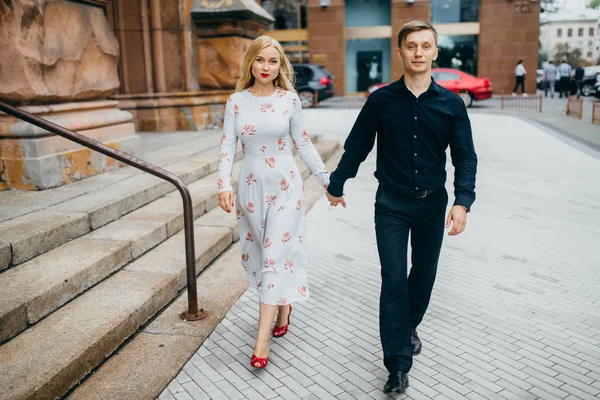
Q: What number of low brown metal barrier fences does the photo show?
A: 3